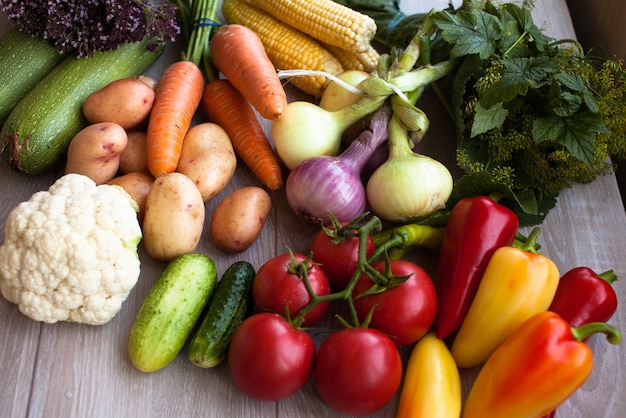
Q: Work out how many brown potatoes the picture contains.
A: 7